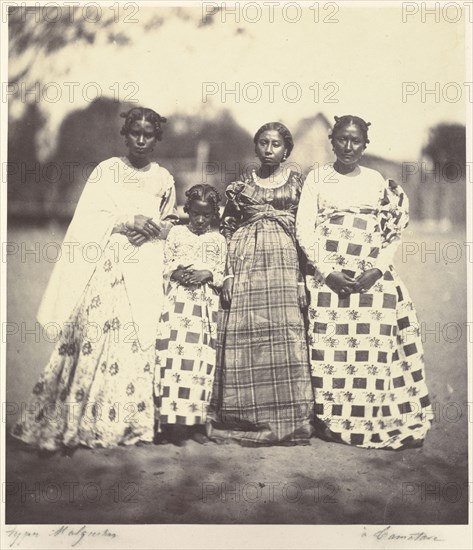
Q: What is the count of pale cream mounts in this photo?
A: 1